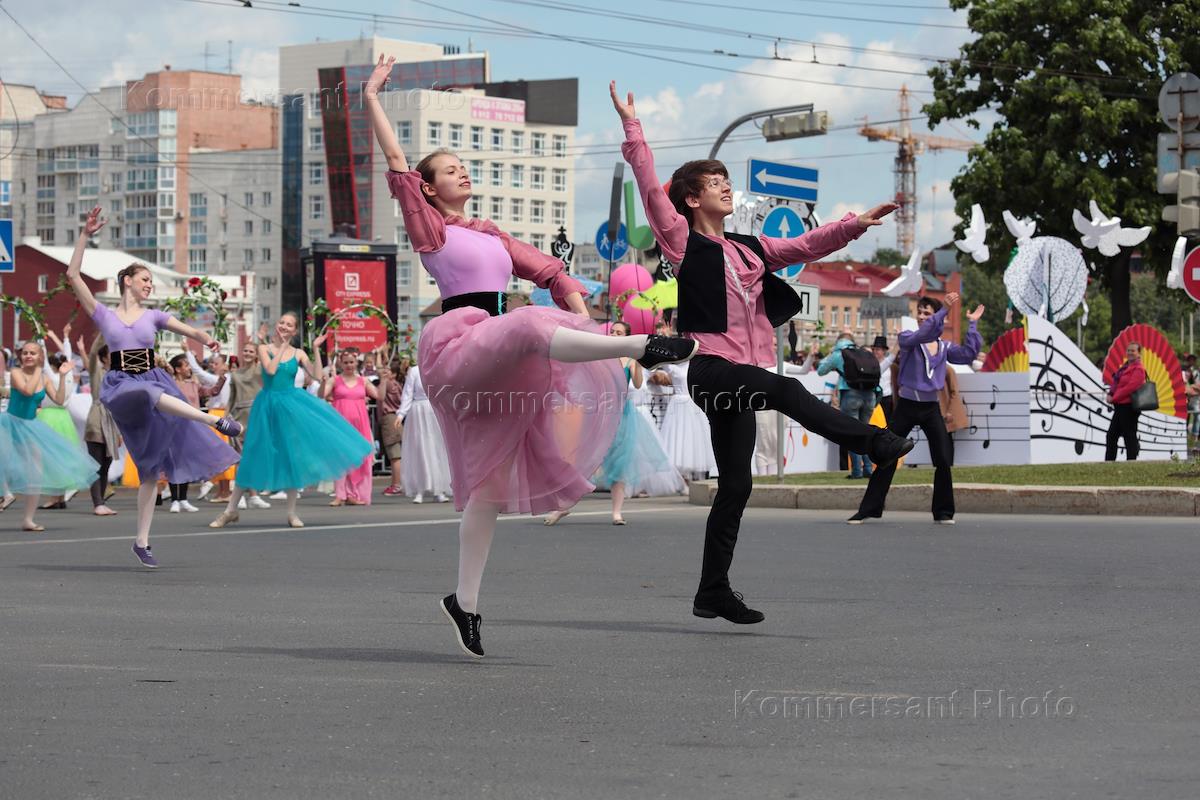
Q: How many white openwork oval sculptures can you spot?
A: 1